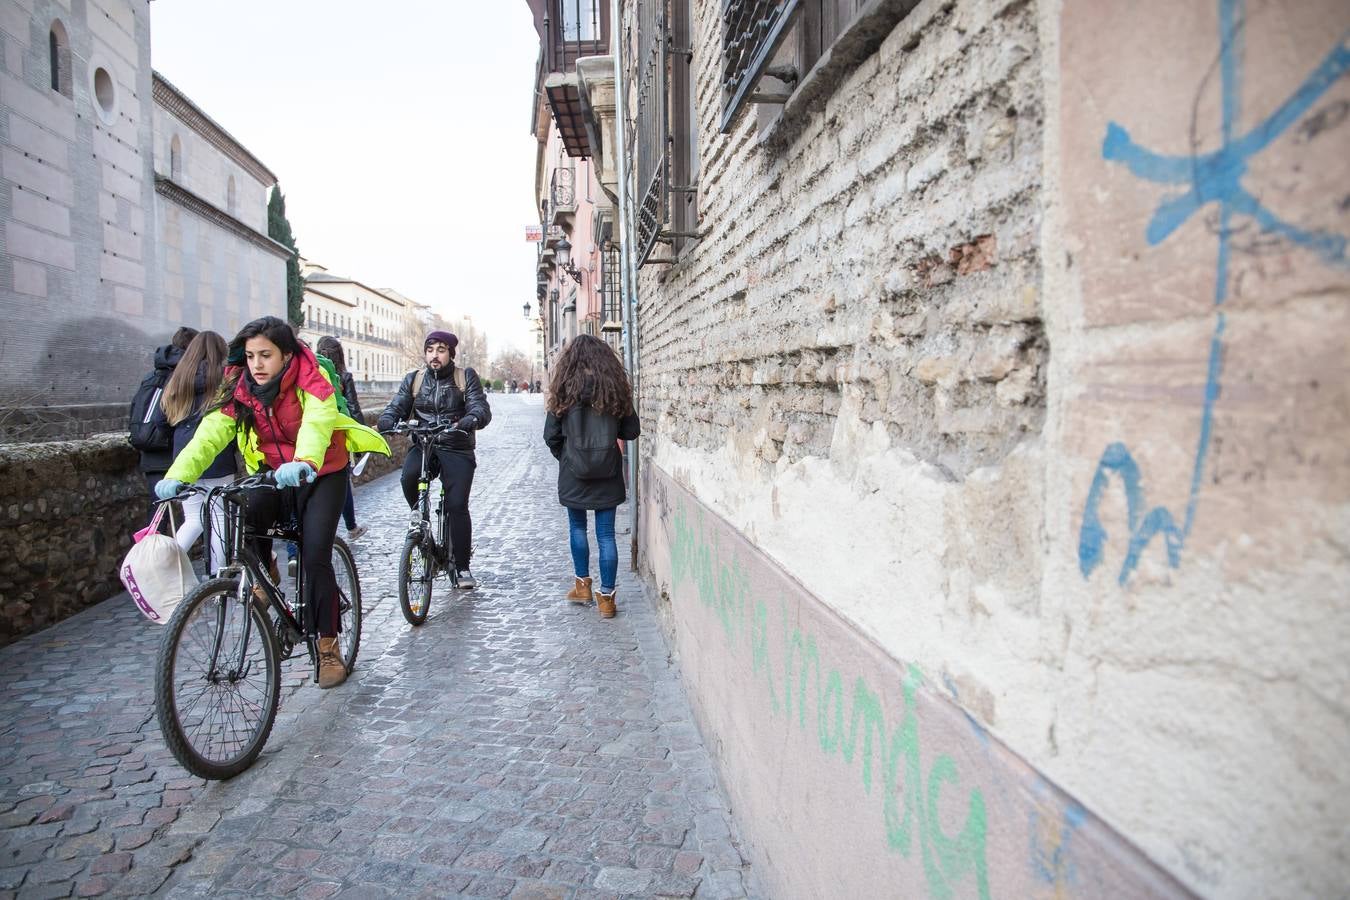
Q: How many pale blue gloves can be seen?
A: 2